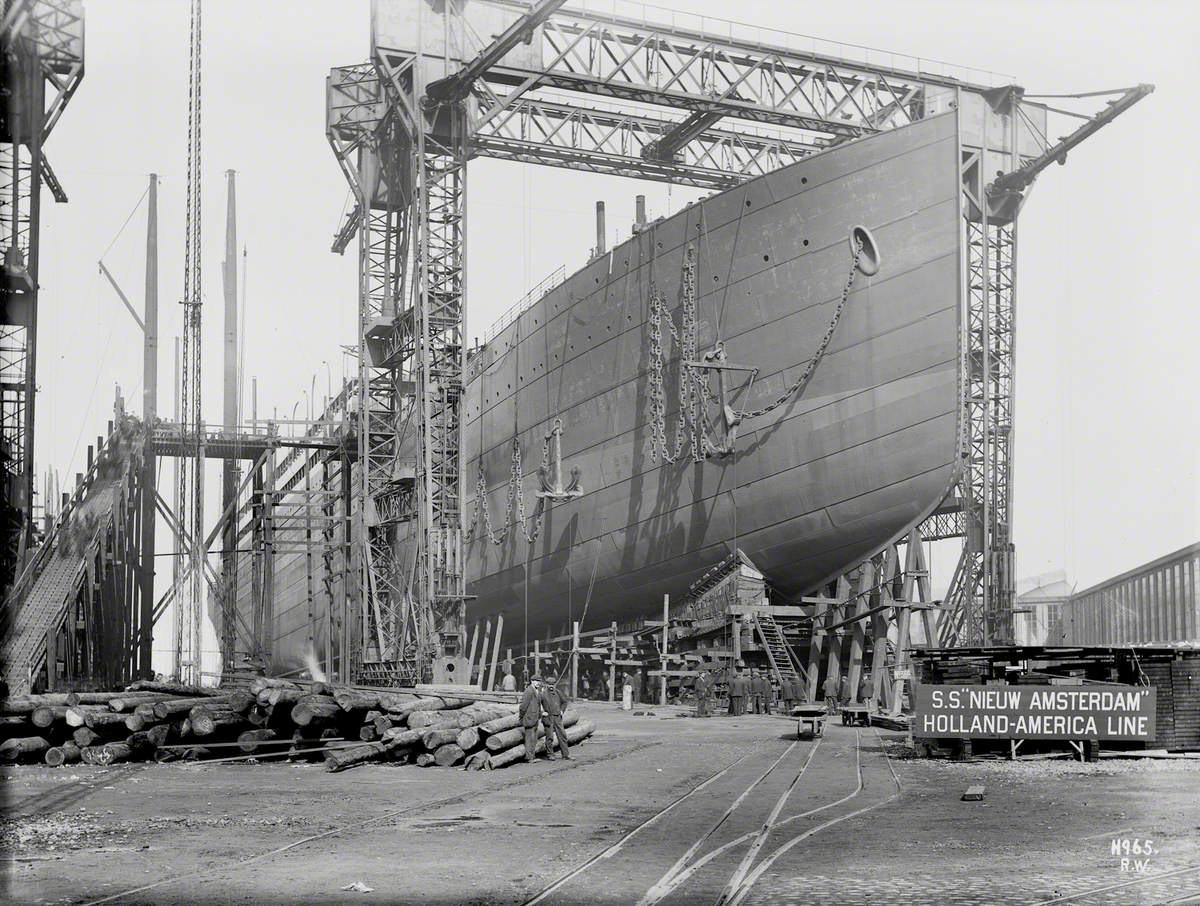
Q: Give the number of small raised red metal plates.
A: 0